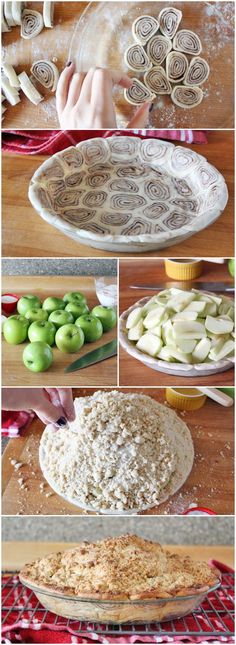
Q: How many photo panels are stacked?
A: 6